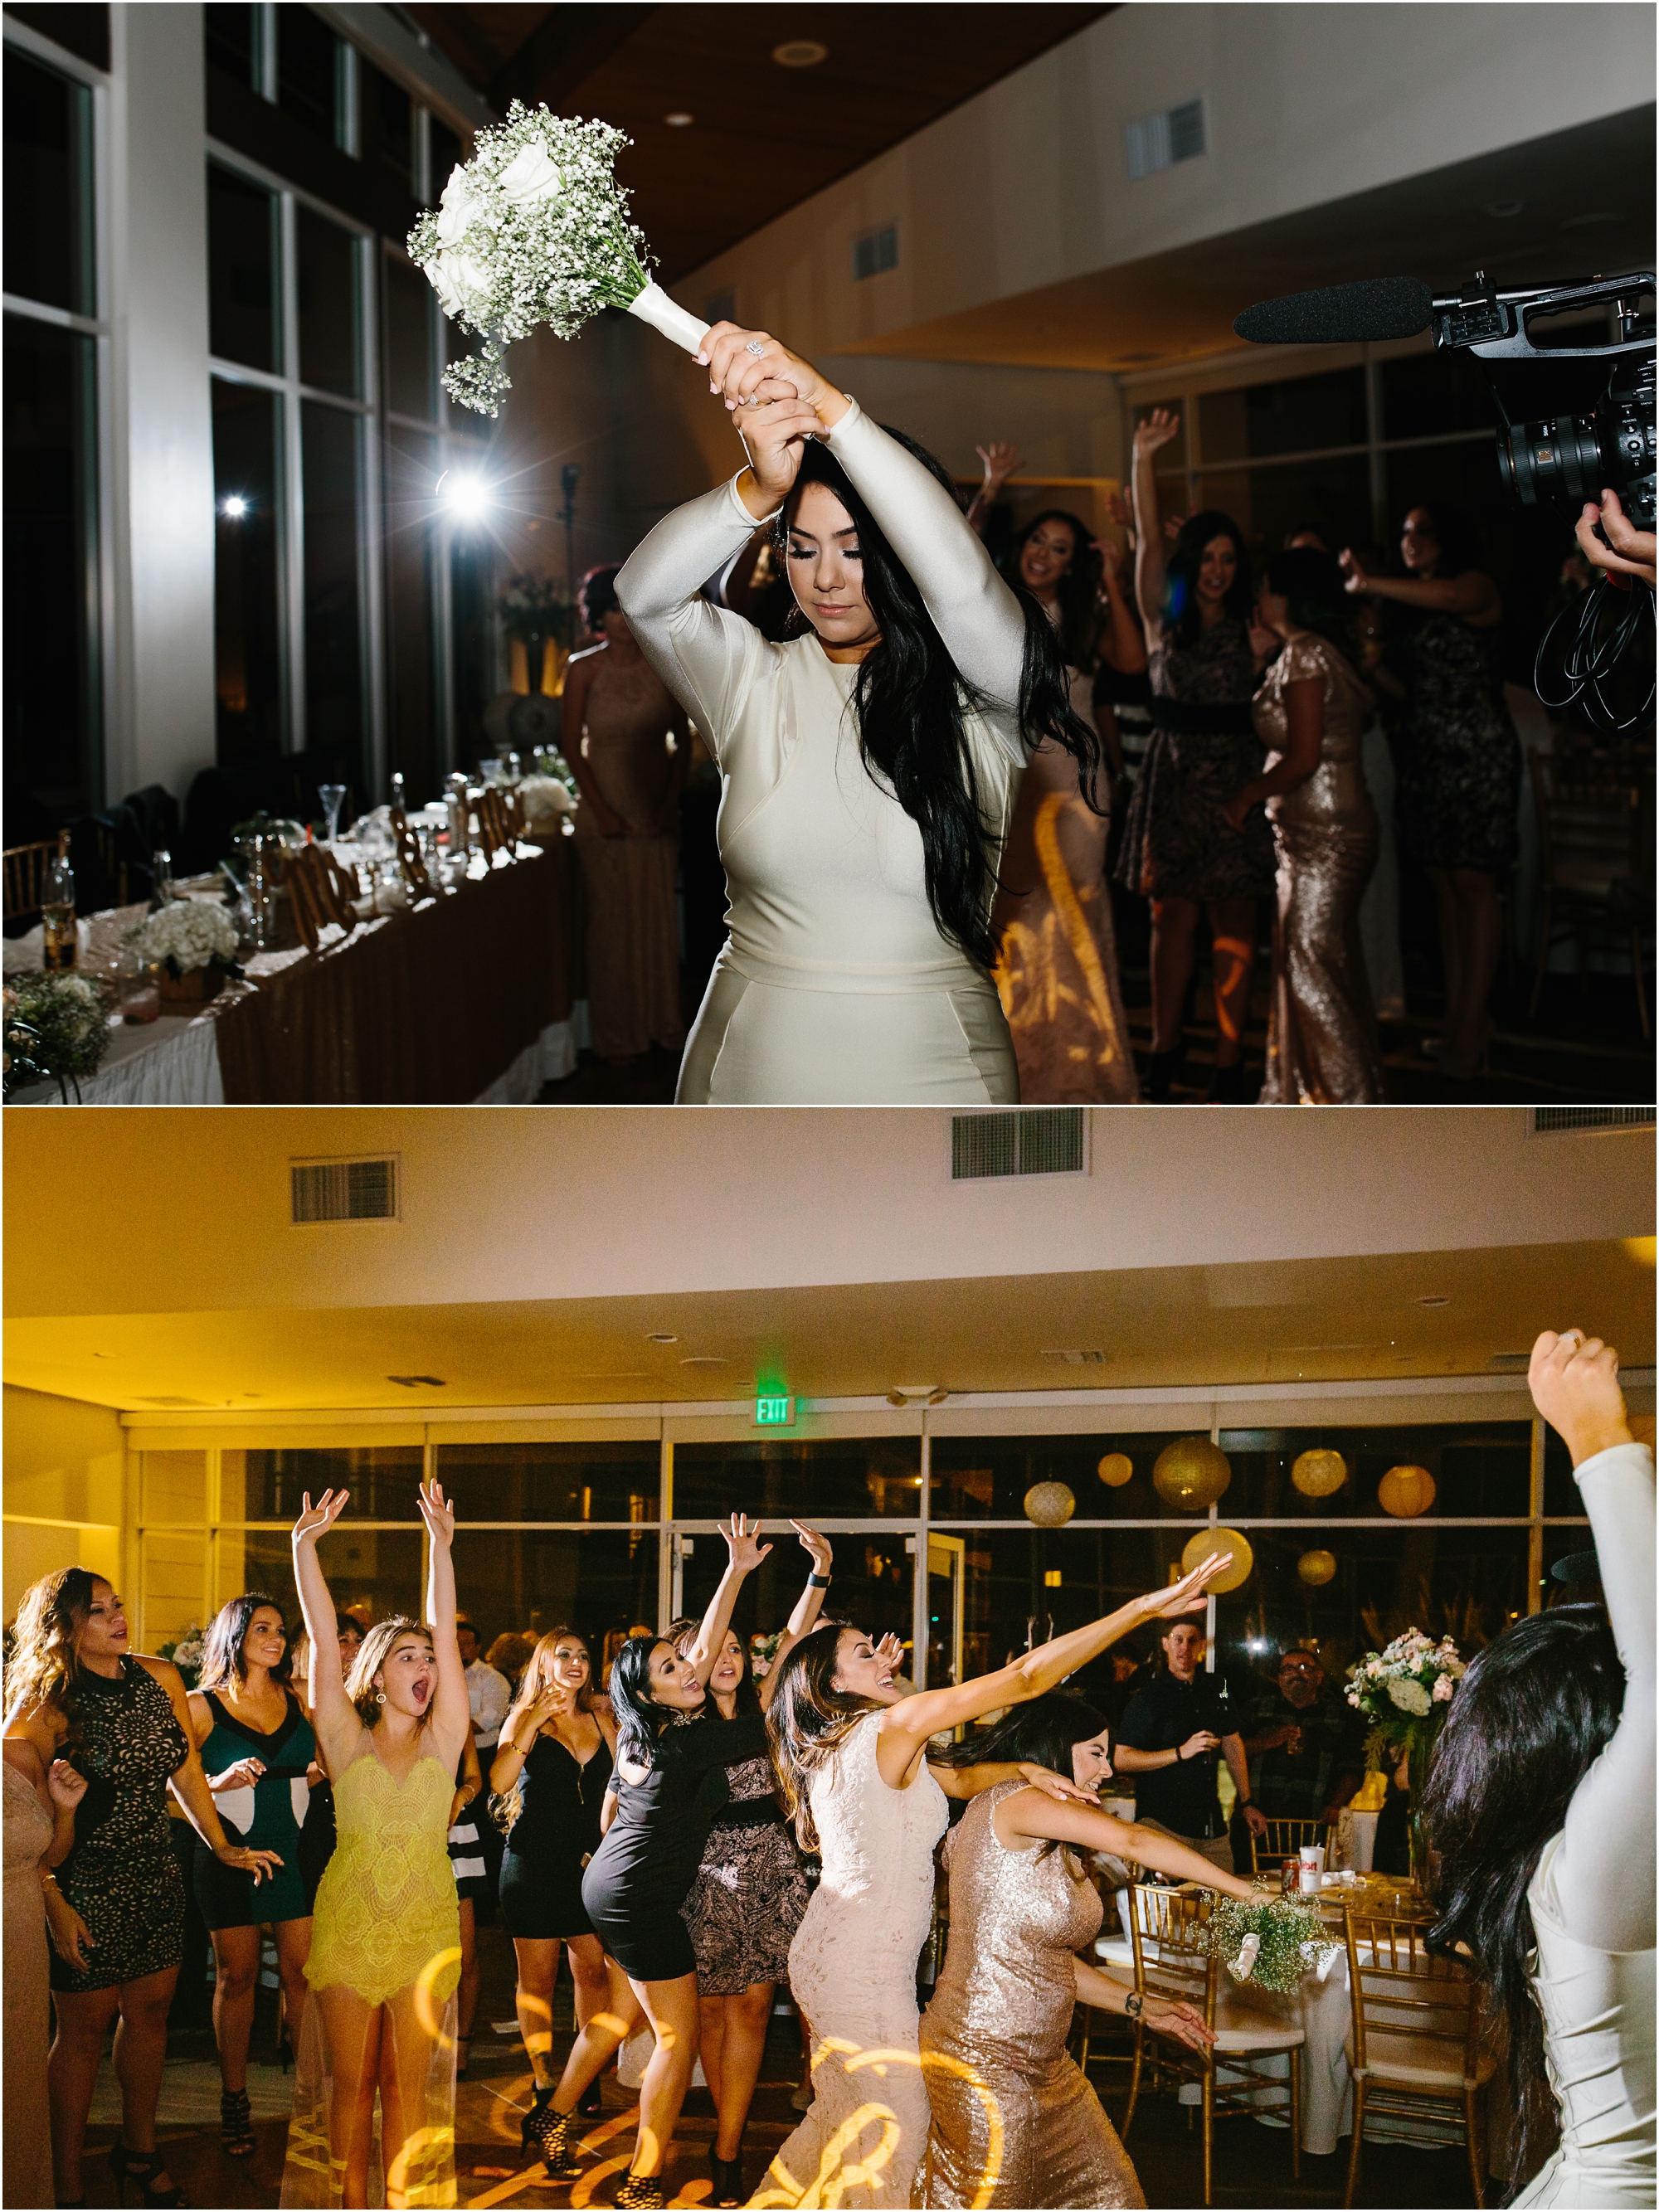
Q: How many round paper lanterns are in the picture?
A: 7